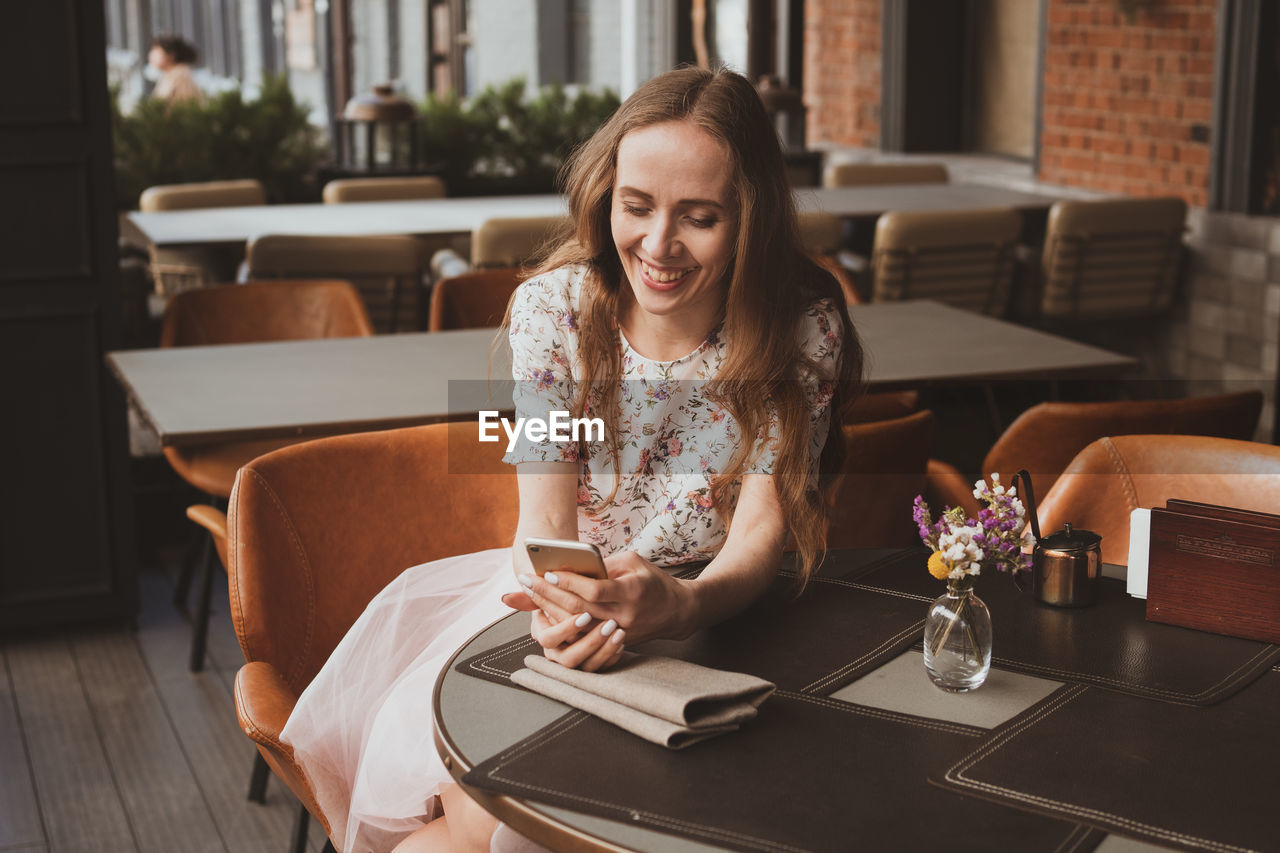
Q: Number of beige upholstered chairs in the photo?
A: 8